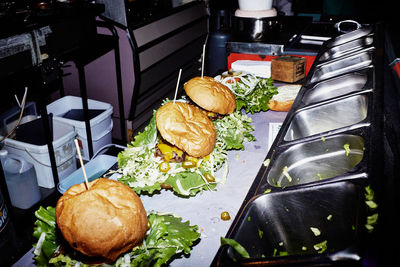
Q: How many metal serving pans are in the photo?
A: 7